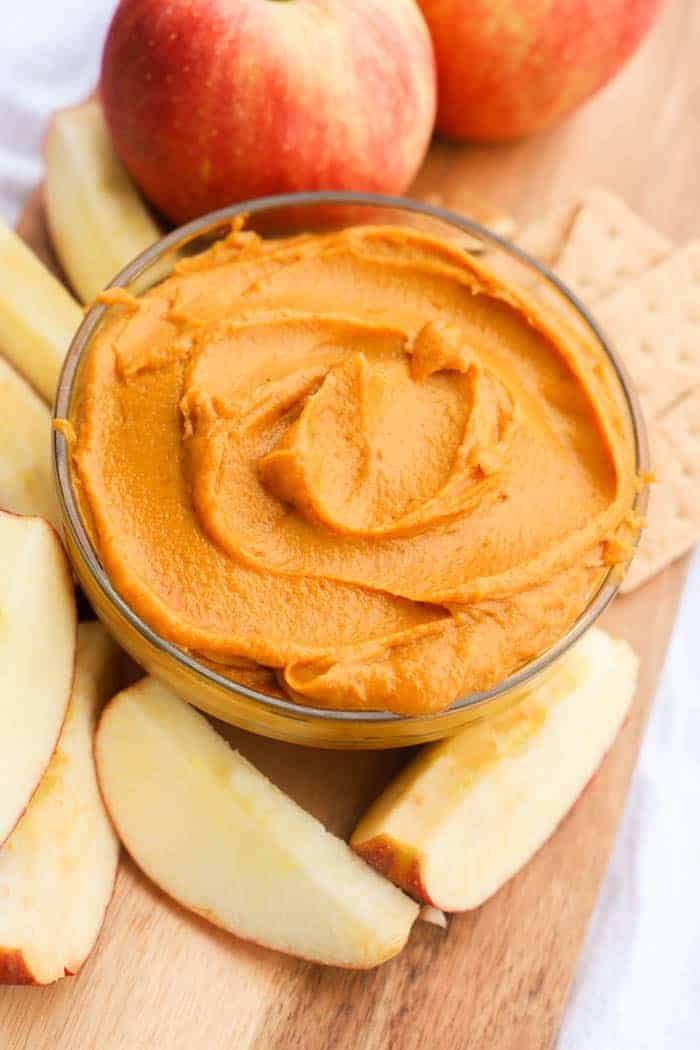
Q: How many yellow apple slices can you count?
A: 7